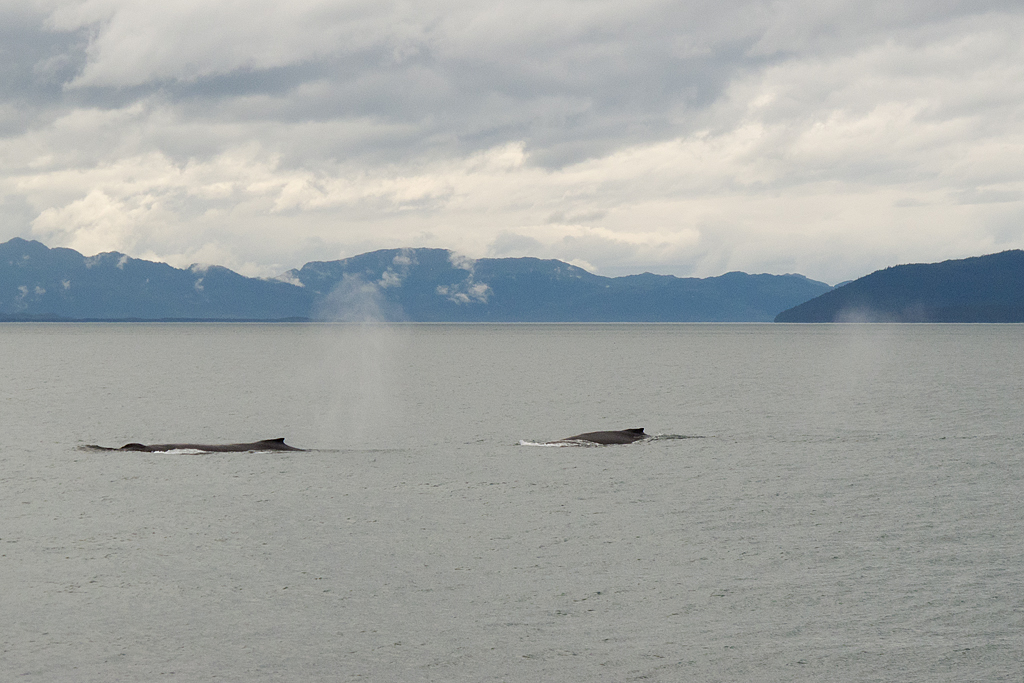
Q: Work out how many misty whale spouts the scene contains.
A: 2